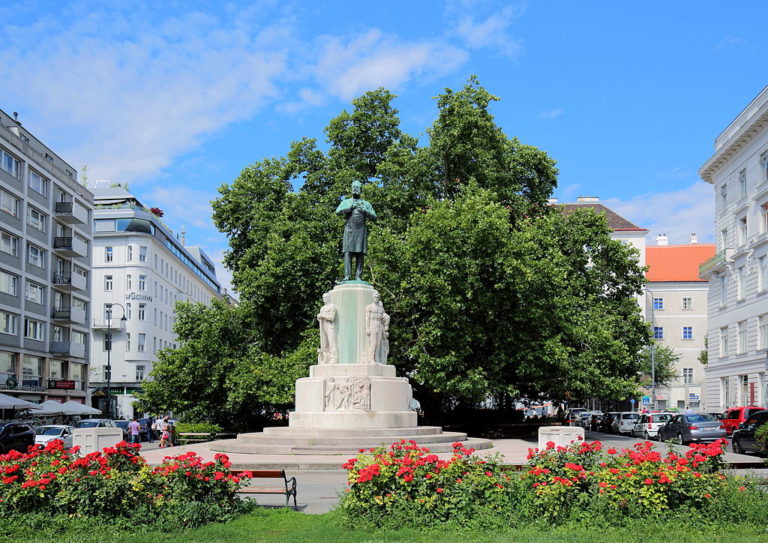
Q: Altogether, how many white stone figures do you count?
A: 2